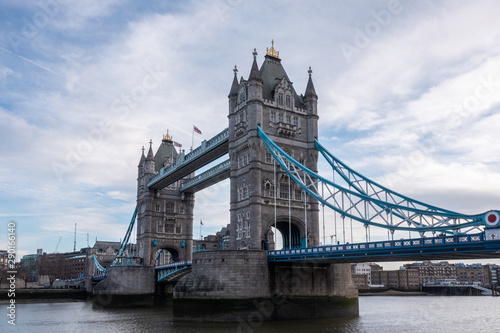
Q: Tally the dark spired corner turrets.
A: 5